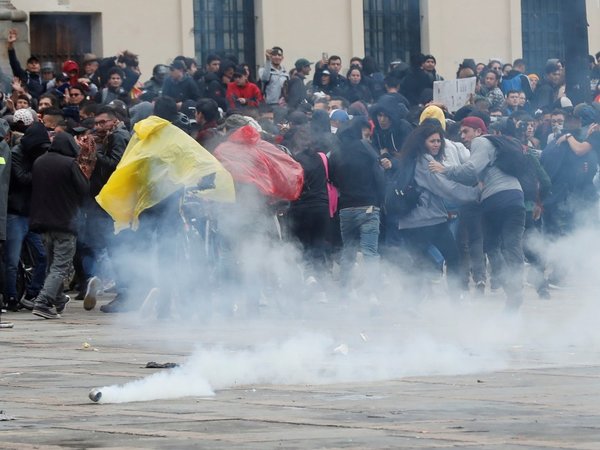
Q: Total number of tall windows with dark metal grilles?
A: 3